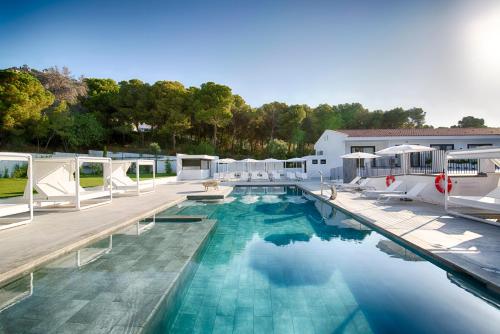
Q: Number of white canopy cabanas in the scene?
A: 4